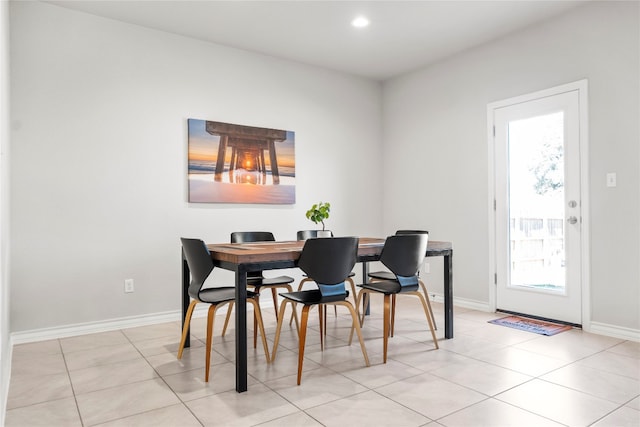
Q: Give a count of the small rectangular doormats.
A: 1